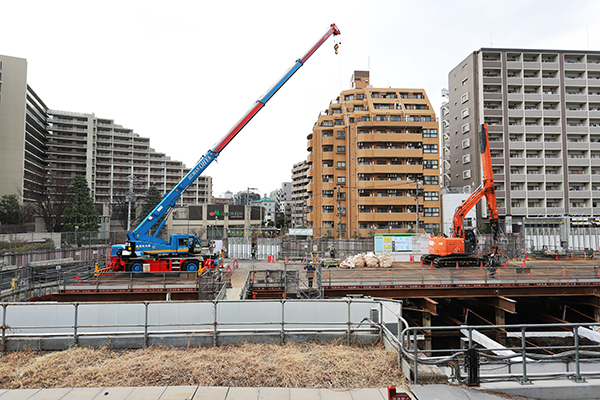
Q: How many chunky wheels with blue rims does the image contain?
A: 2